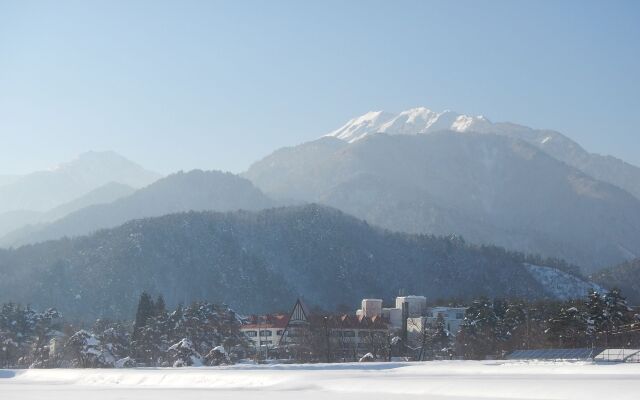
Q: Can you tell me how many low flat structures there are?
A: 2